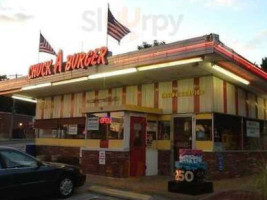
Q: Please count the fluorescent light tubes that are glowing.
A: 6